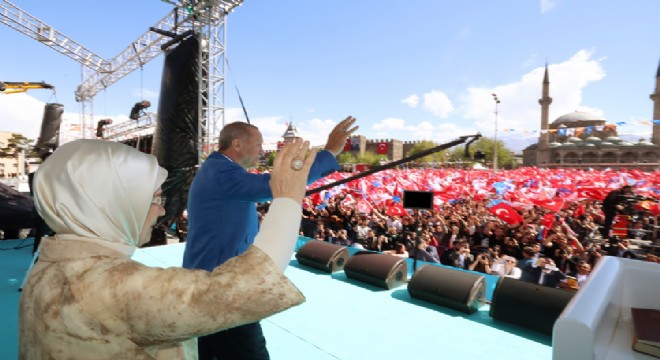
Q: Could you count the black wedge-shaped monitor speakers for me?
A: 4